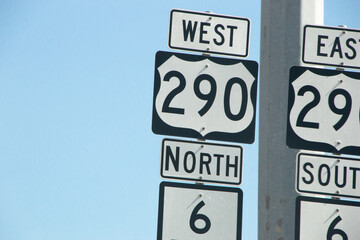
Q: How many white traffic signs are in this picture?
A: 8